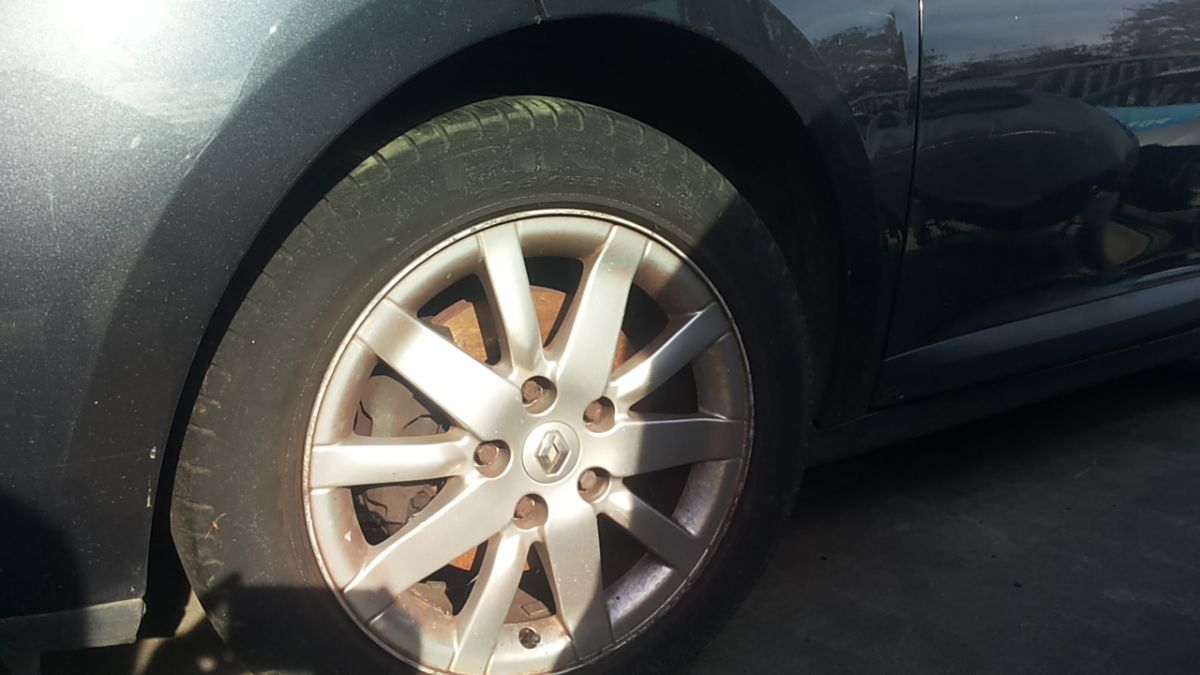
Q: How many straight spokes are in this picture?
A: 10